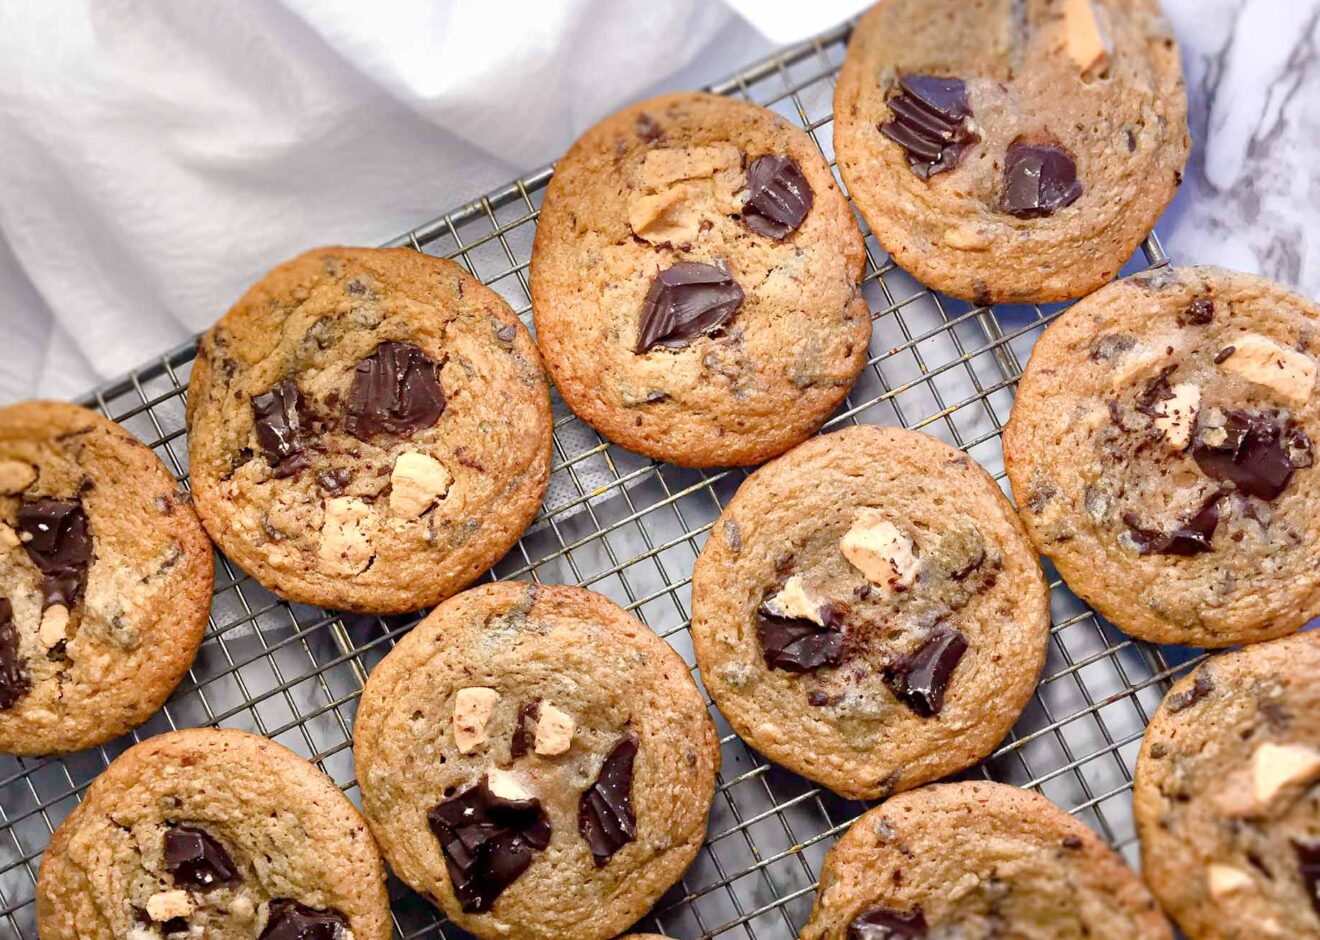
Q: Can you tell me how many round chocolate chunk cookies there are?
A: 10